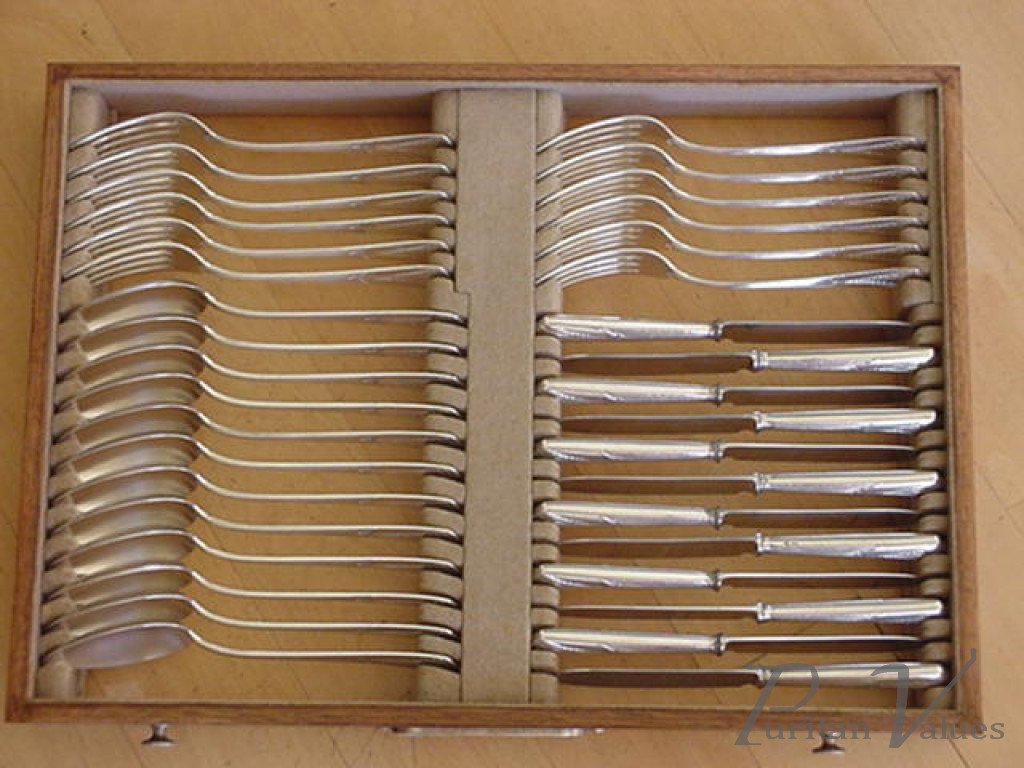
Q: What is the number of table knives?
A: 12